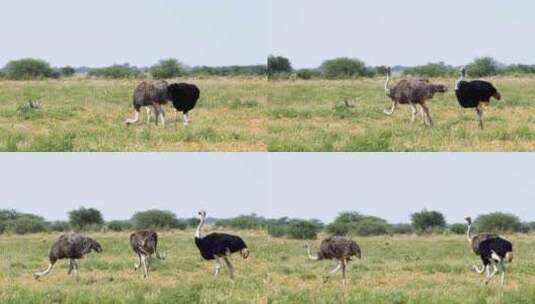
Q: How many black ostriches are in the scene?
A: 4